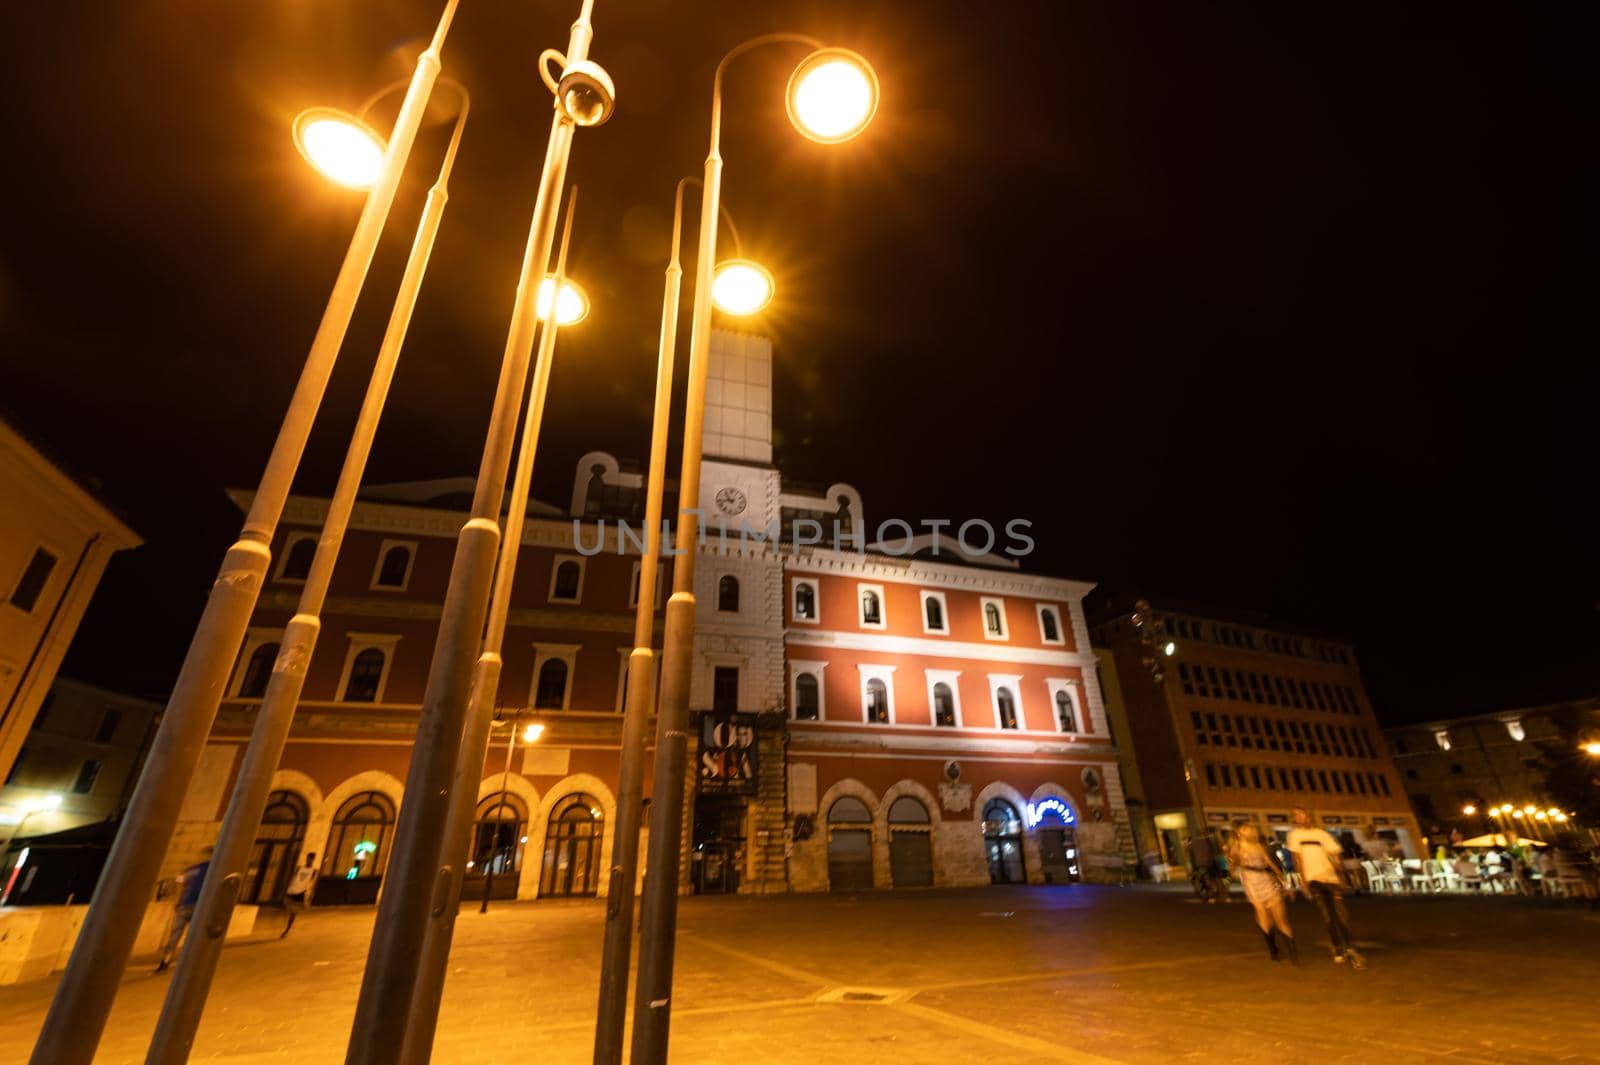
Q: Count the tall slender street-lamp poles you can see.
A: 6